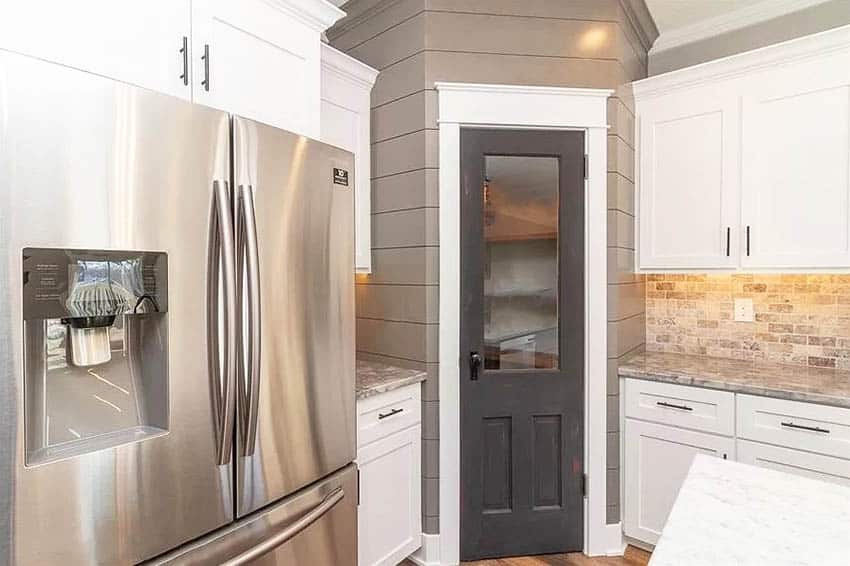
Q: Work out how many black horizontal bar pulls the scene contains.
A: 3